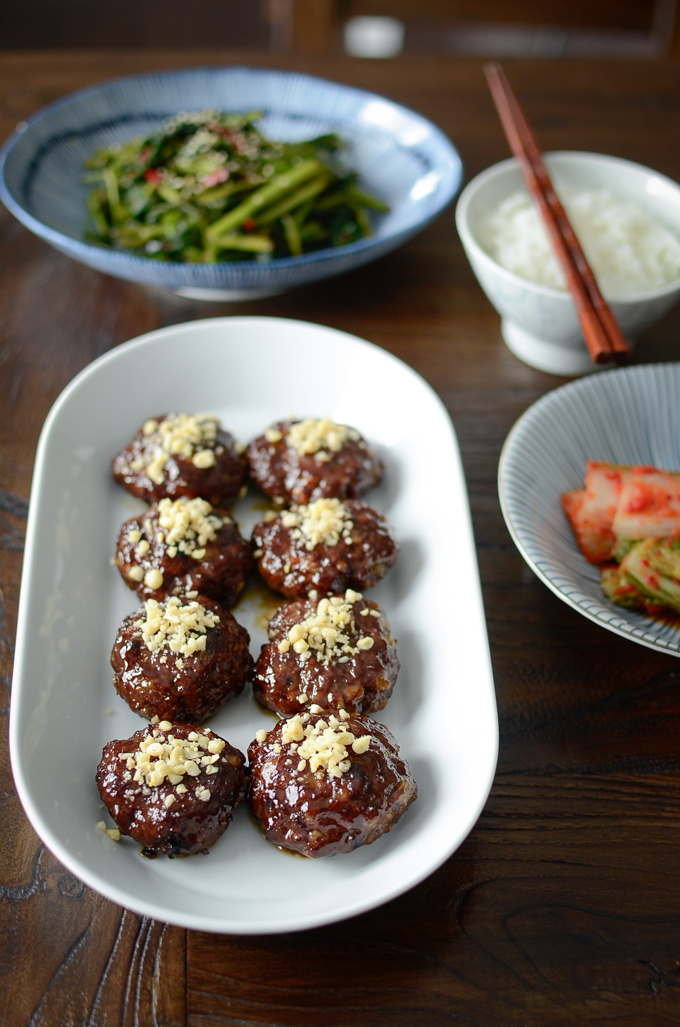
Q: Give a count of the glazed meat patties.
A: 8